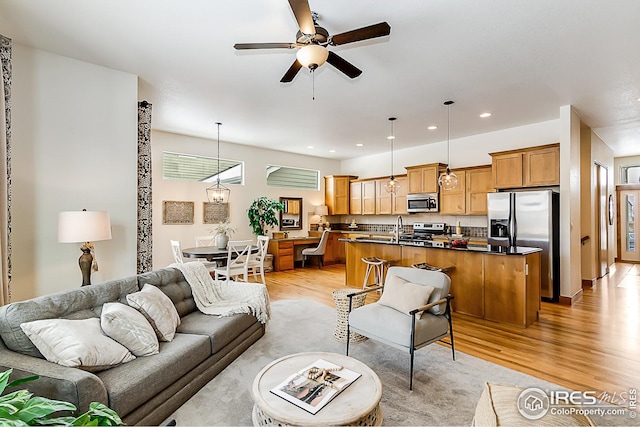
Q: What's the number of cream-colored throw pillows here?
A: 4